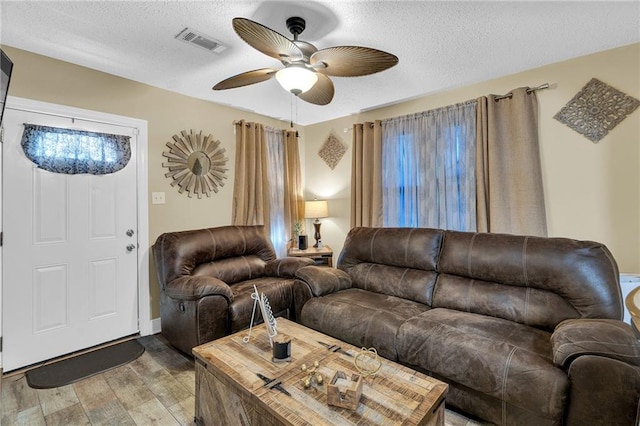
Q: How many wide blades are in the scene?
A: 4